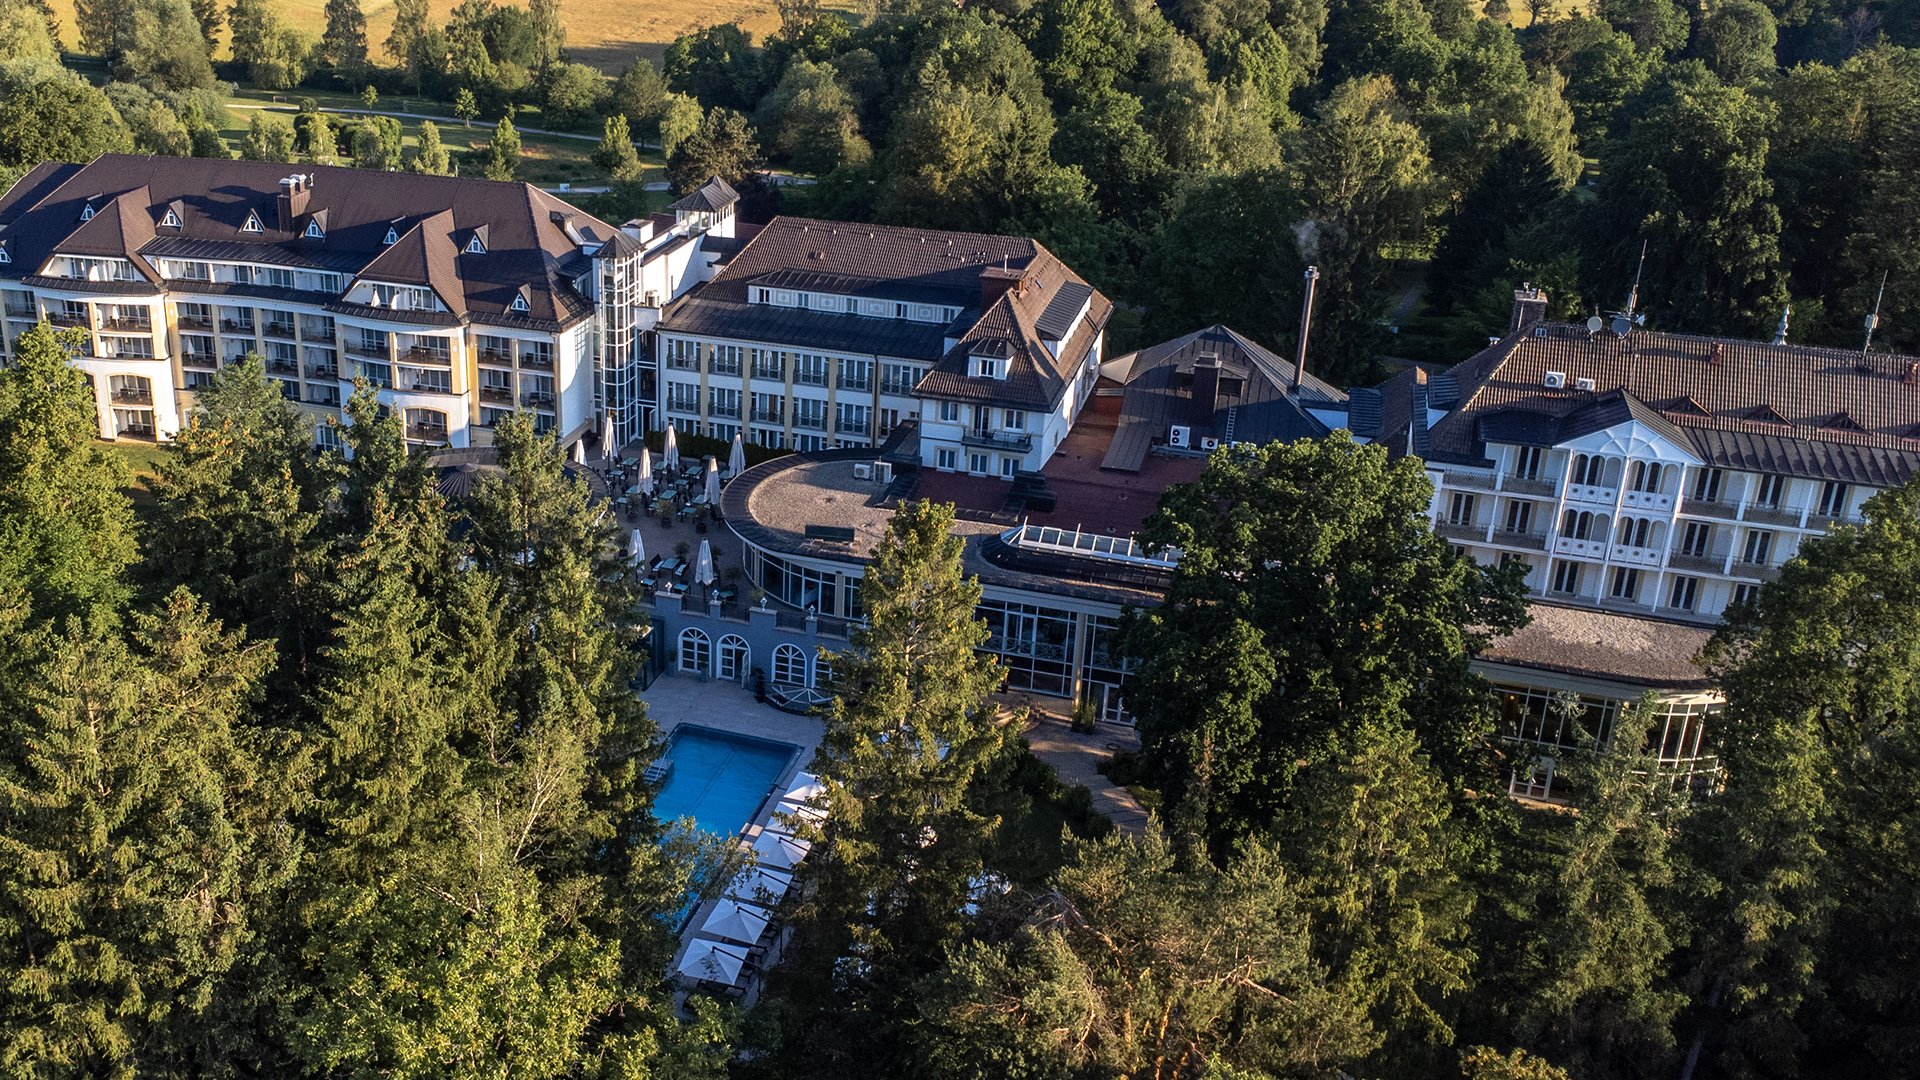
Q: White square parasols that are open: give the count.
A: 6